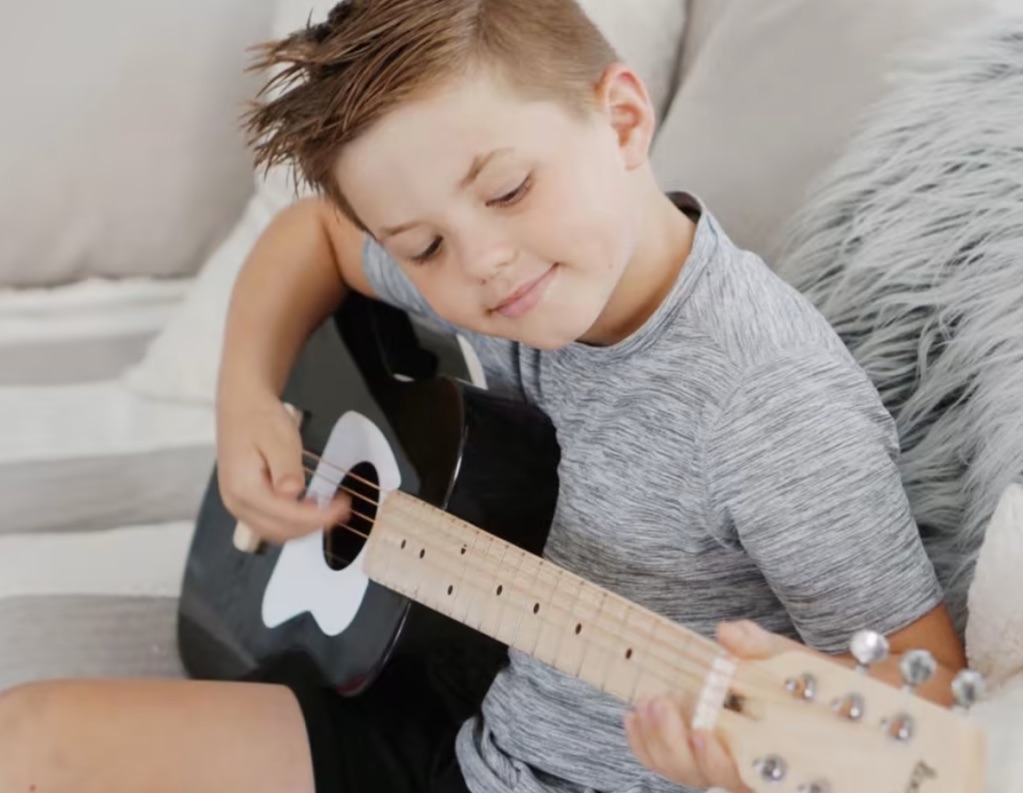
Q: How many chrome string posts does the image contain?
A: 5